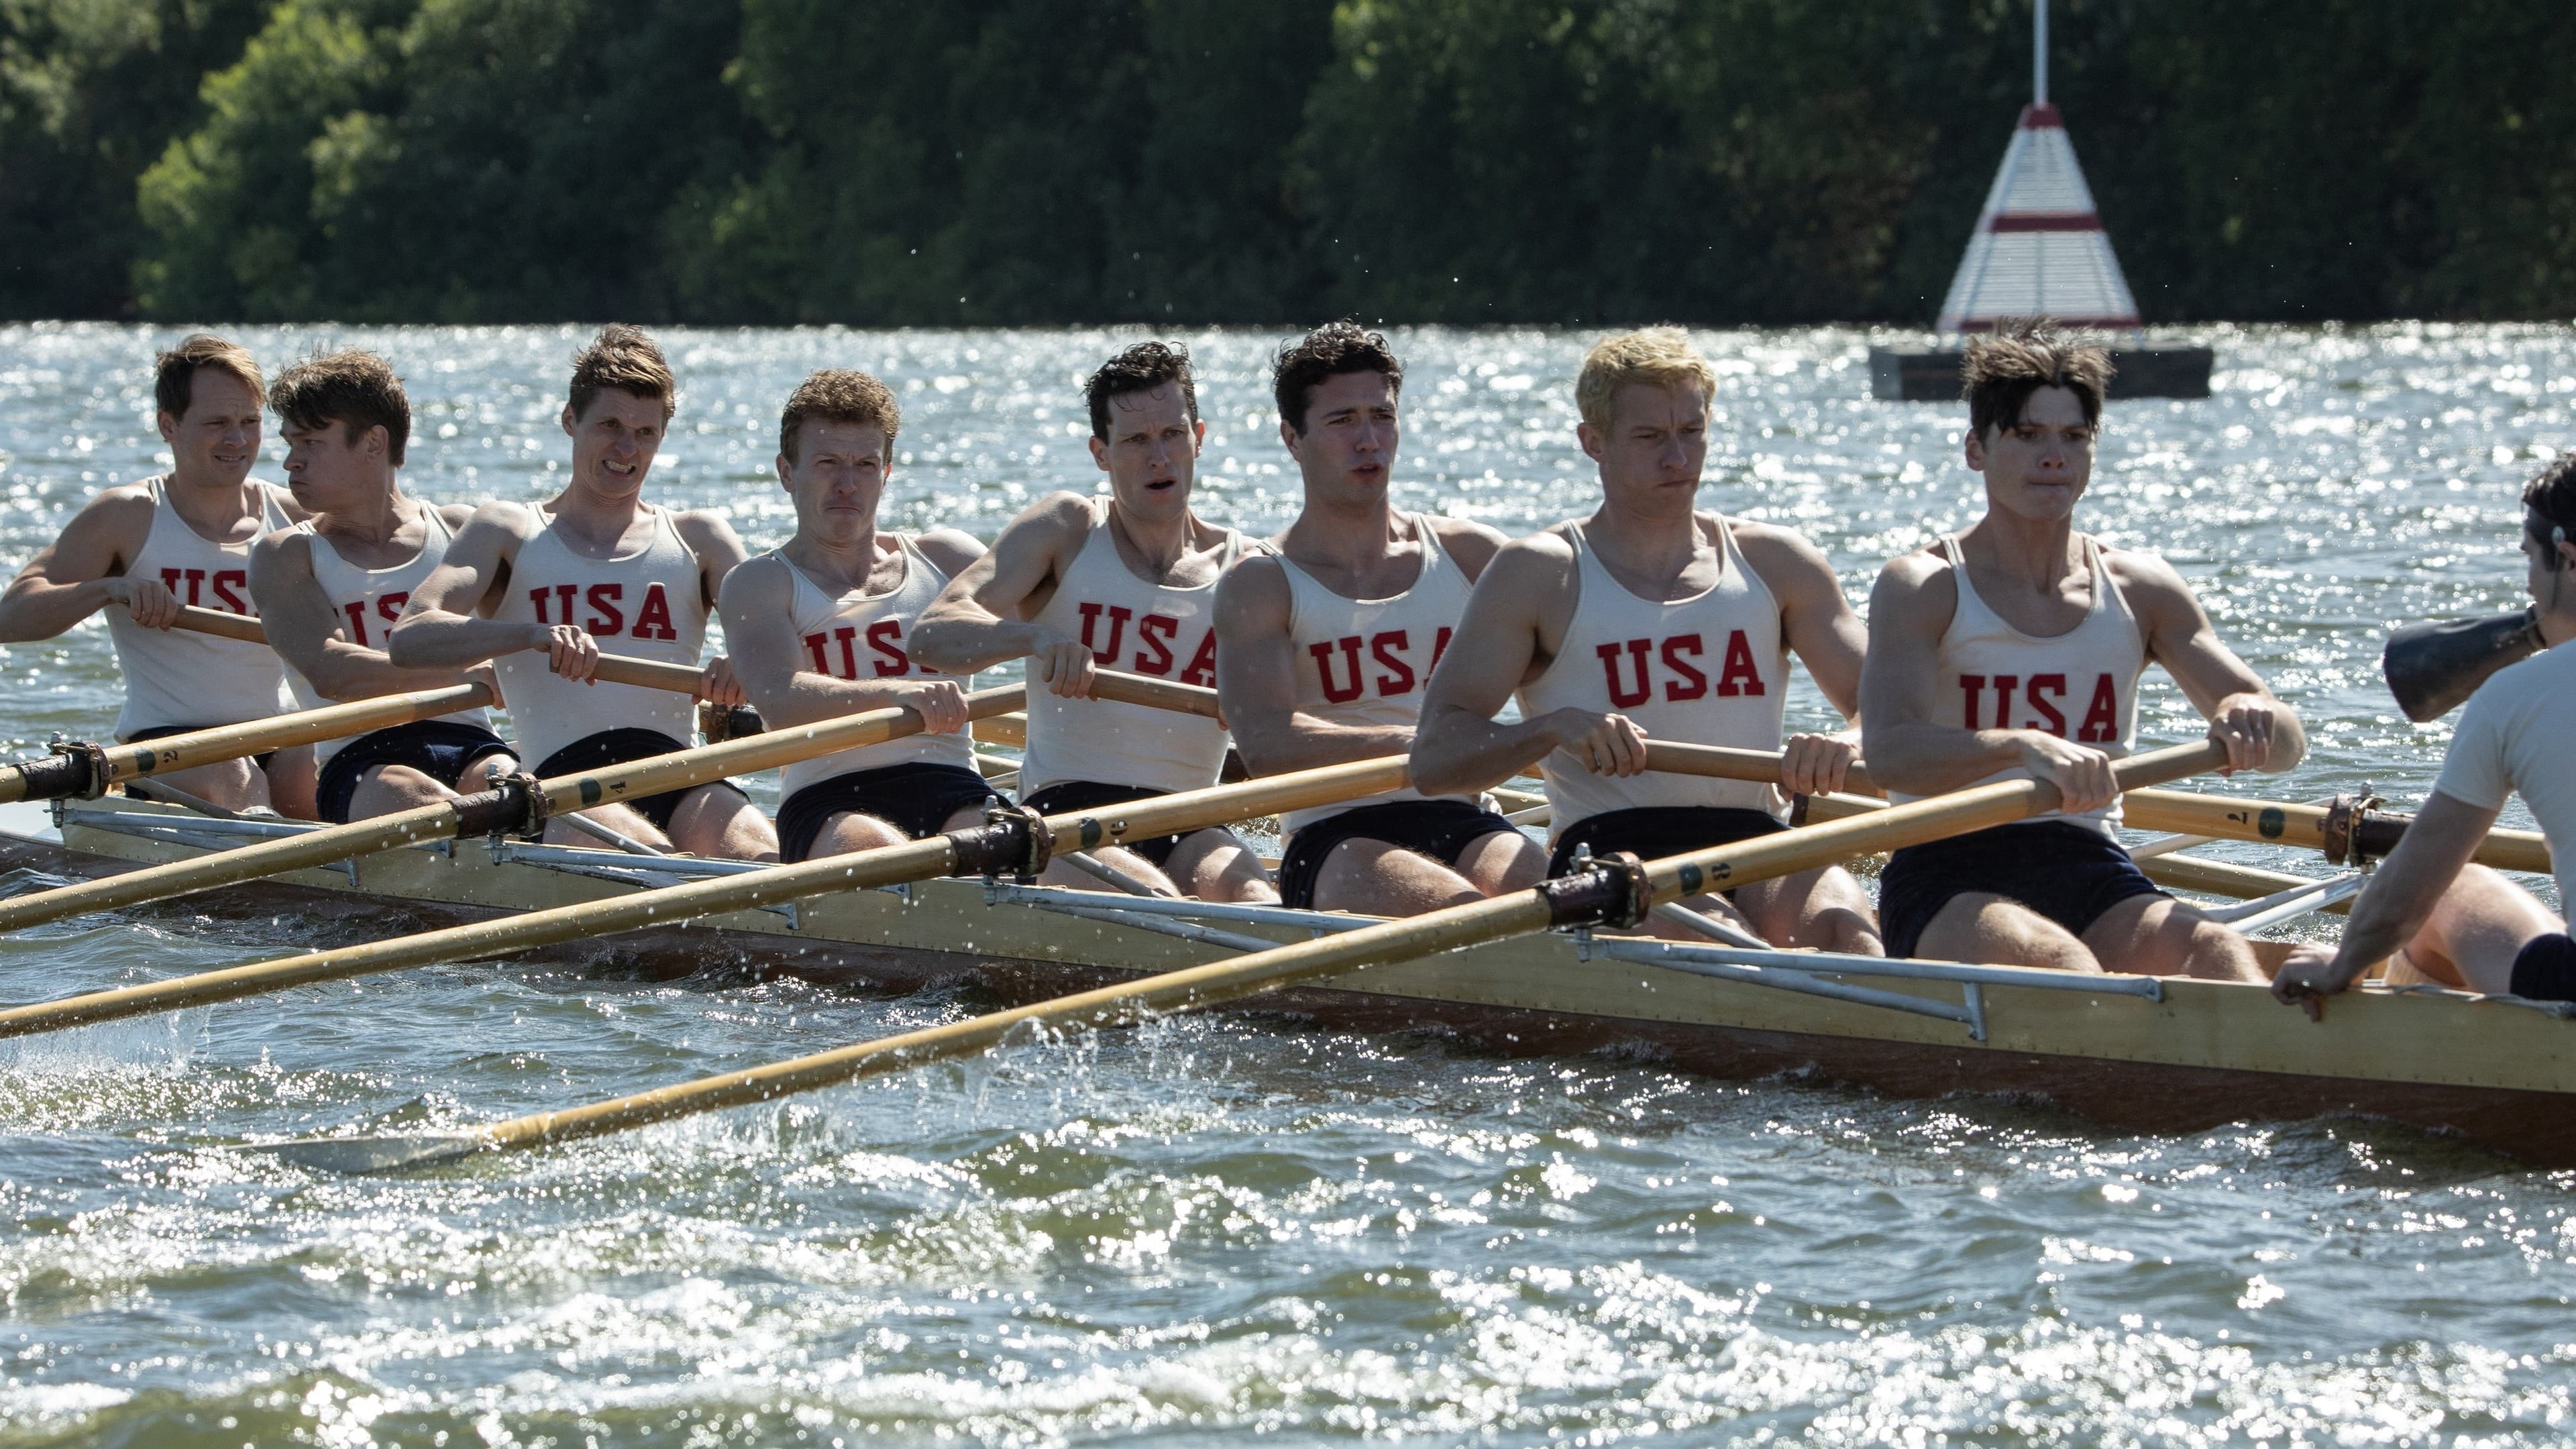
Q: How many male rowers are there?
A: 8